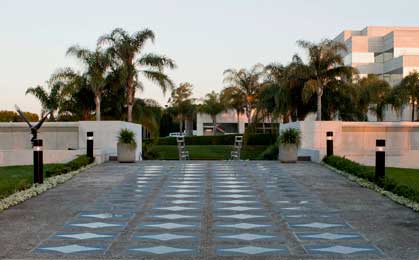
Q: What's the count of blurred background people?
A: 0